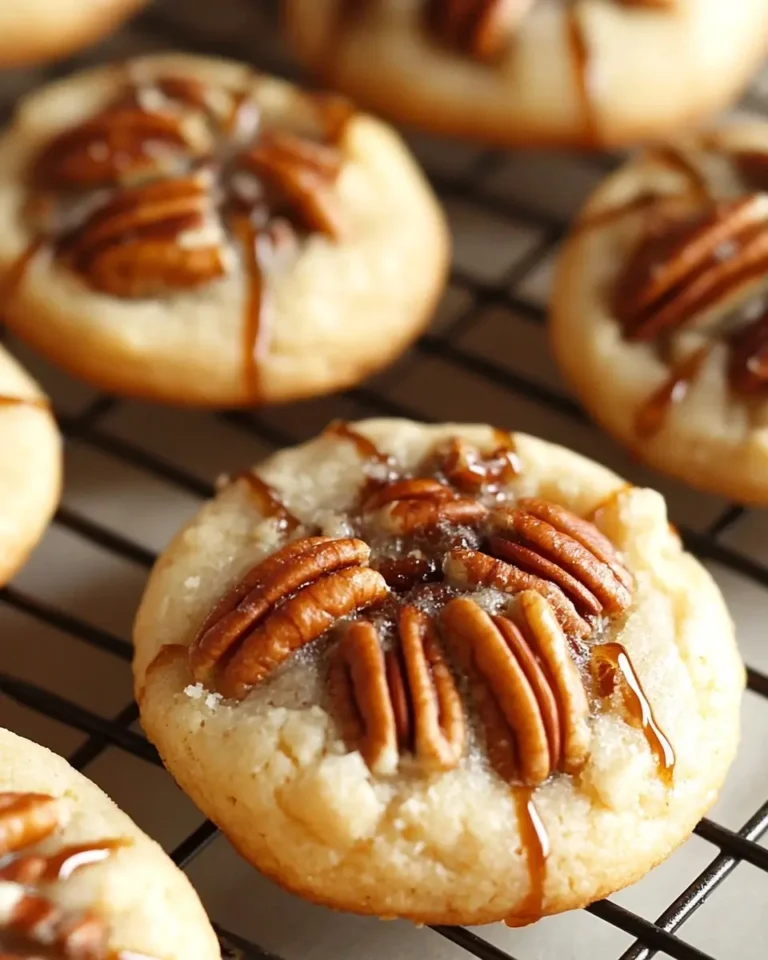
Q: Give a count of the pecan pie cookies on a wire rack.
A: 7